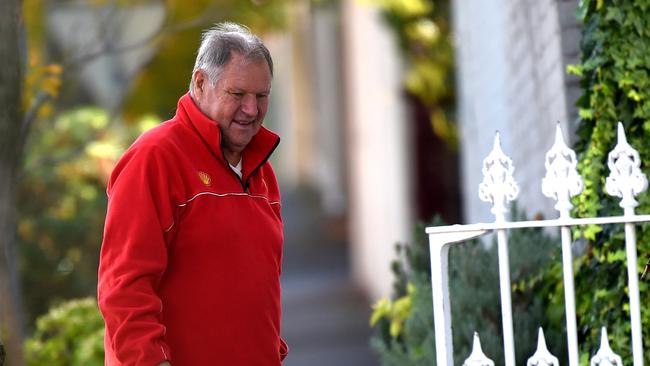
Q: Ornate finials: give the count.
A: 6